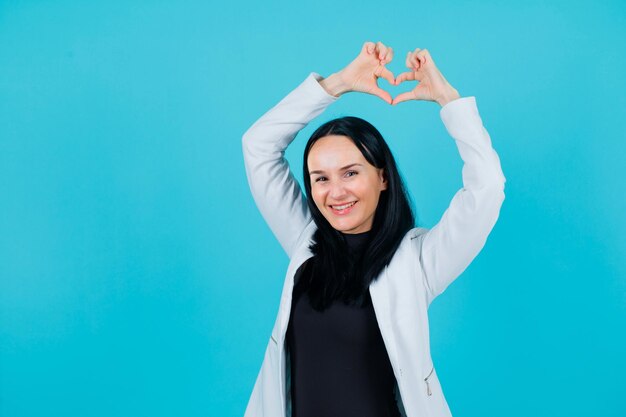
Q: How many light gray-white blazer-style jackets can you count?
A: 1